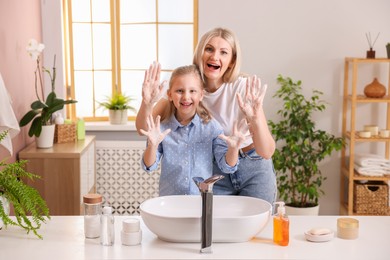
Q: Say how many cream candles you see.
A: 3